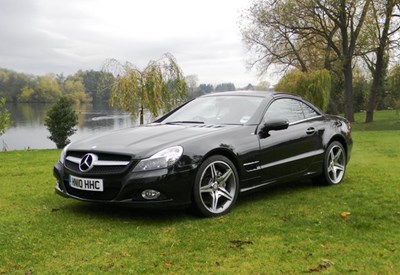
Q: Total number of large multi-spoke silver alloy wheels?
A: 2